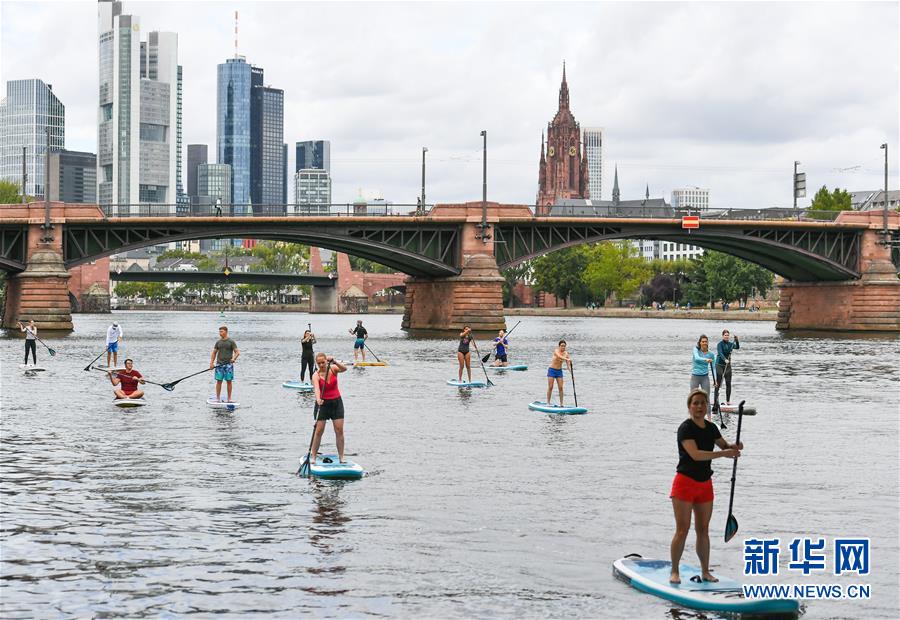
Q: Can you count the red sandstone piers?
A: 3